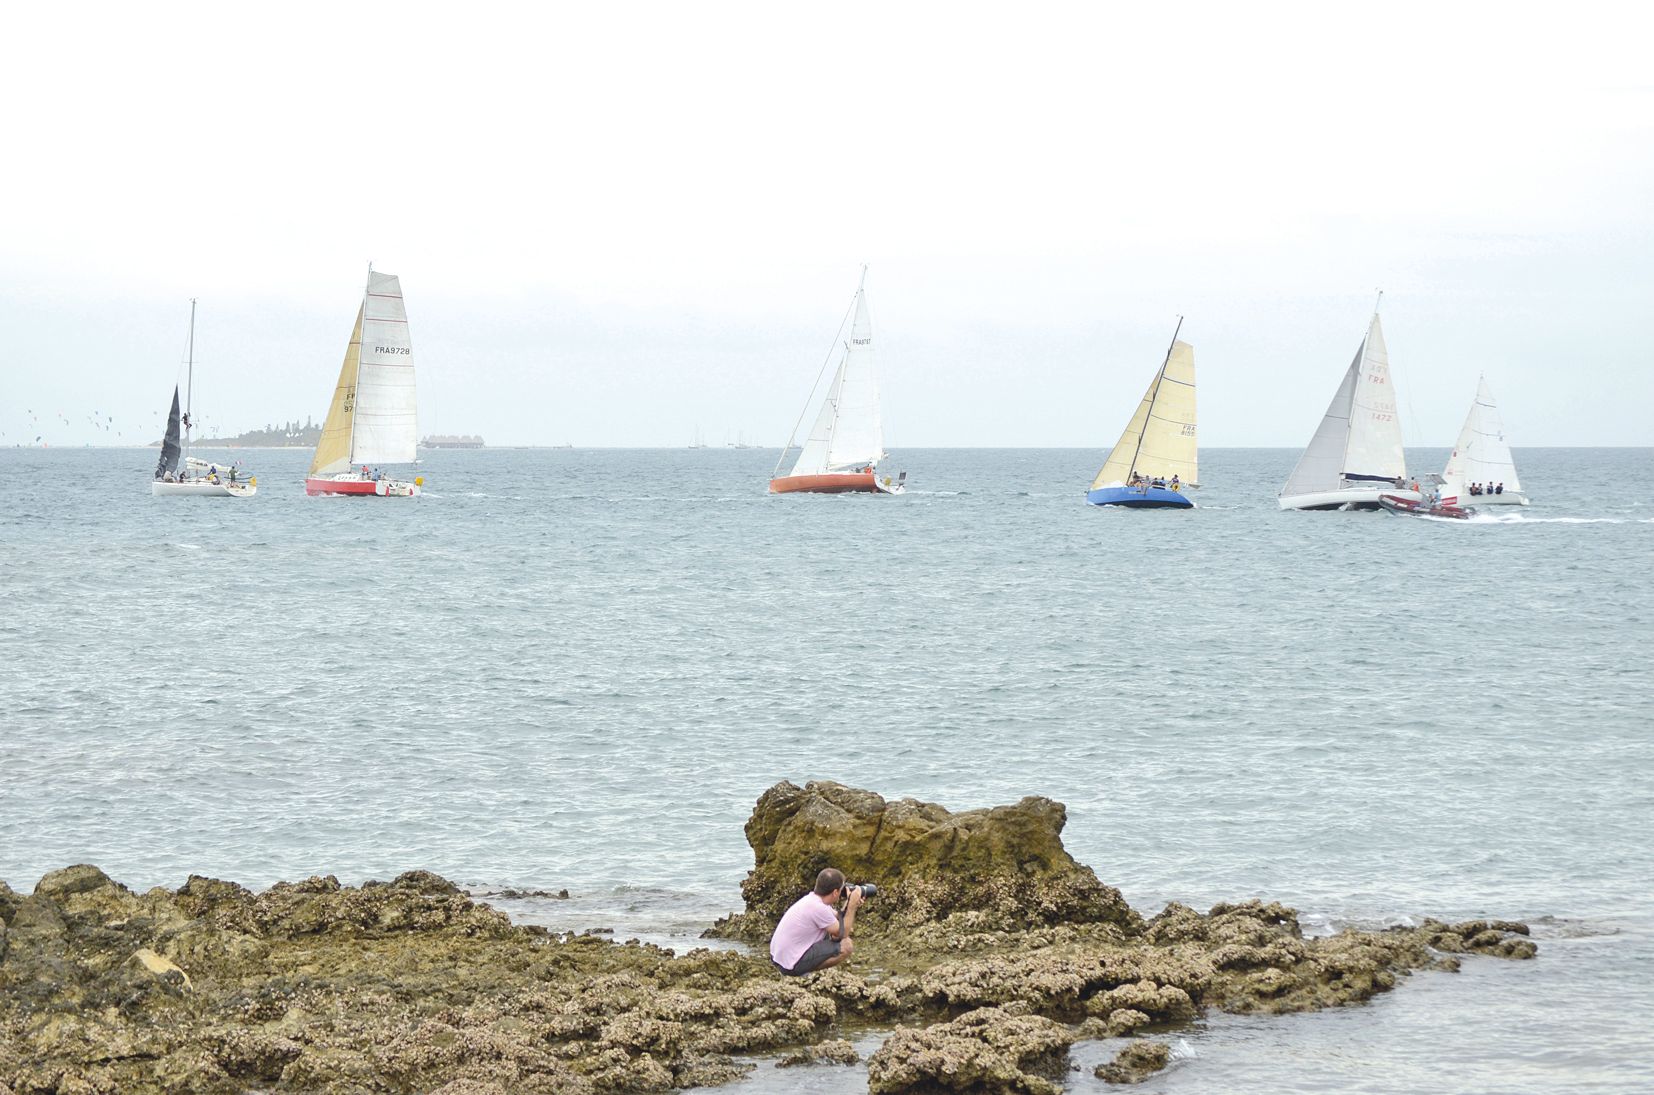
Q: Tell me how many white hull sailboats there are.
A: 3